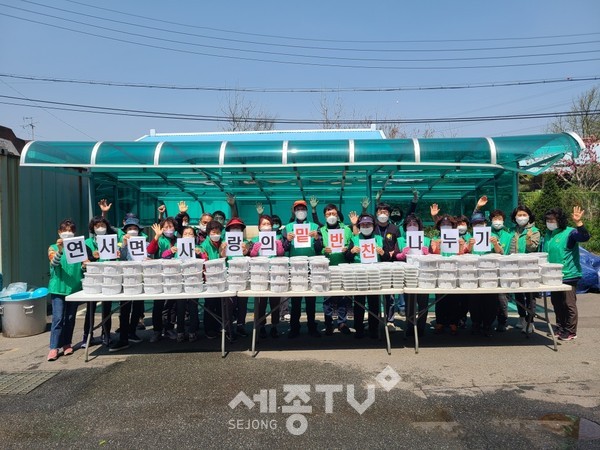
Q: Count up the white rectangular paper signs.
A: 12